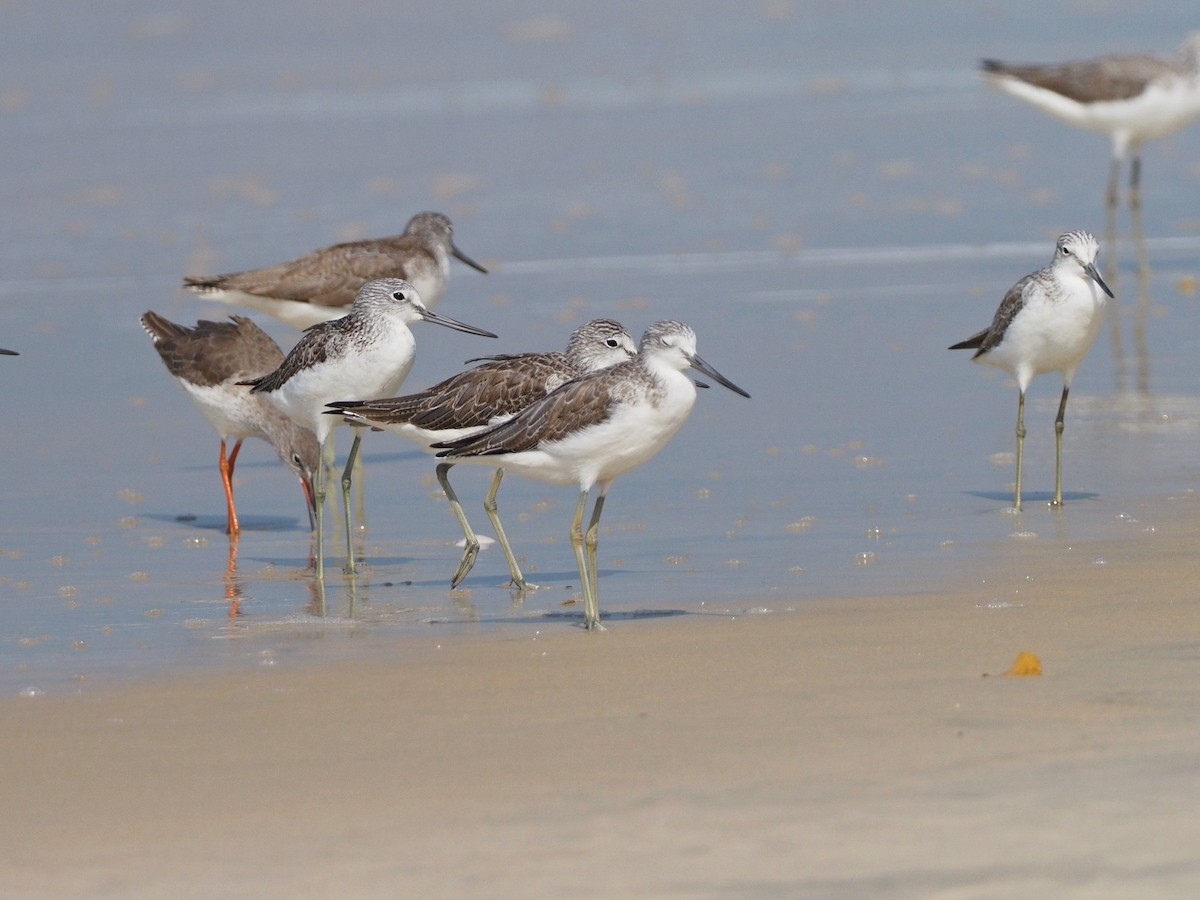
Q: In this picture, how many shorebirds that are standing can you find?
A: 7